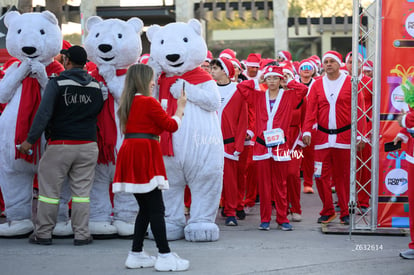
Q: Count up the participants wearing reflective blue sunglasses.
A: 1